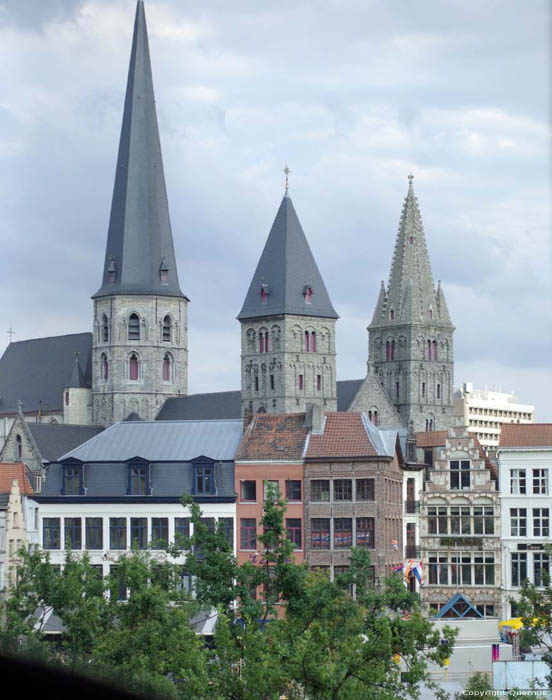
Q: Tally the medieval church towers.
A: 3